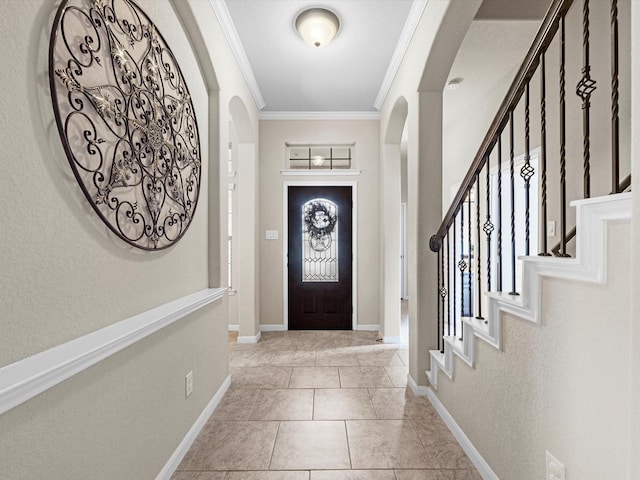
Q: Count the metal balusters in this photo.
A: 15